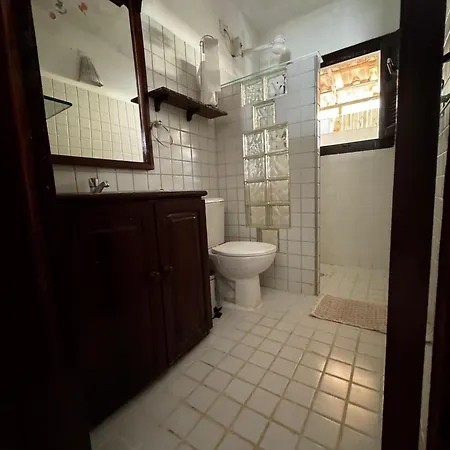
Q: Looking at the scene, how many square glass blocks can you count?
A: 12